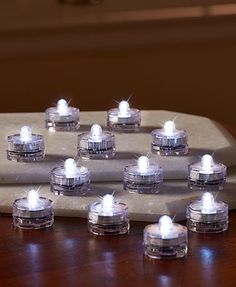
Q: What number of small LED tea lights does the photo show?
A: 12